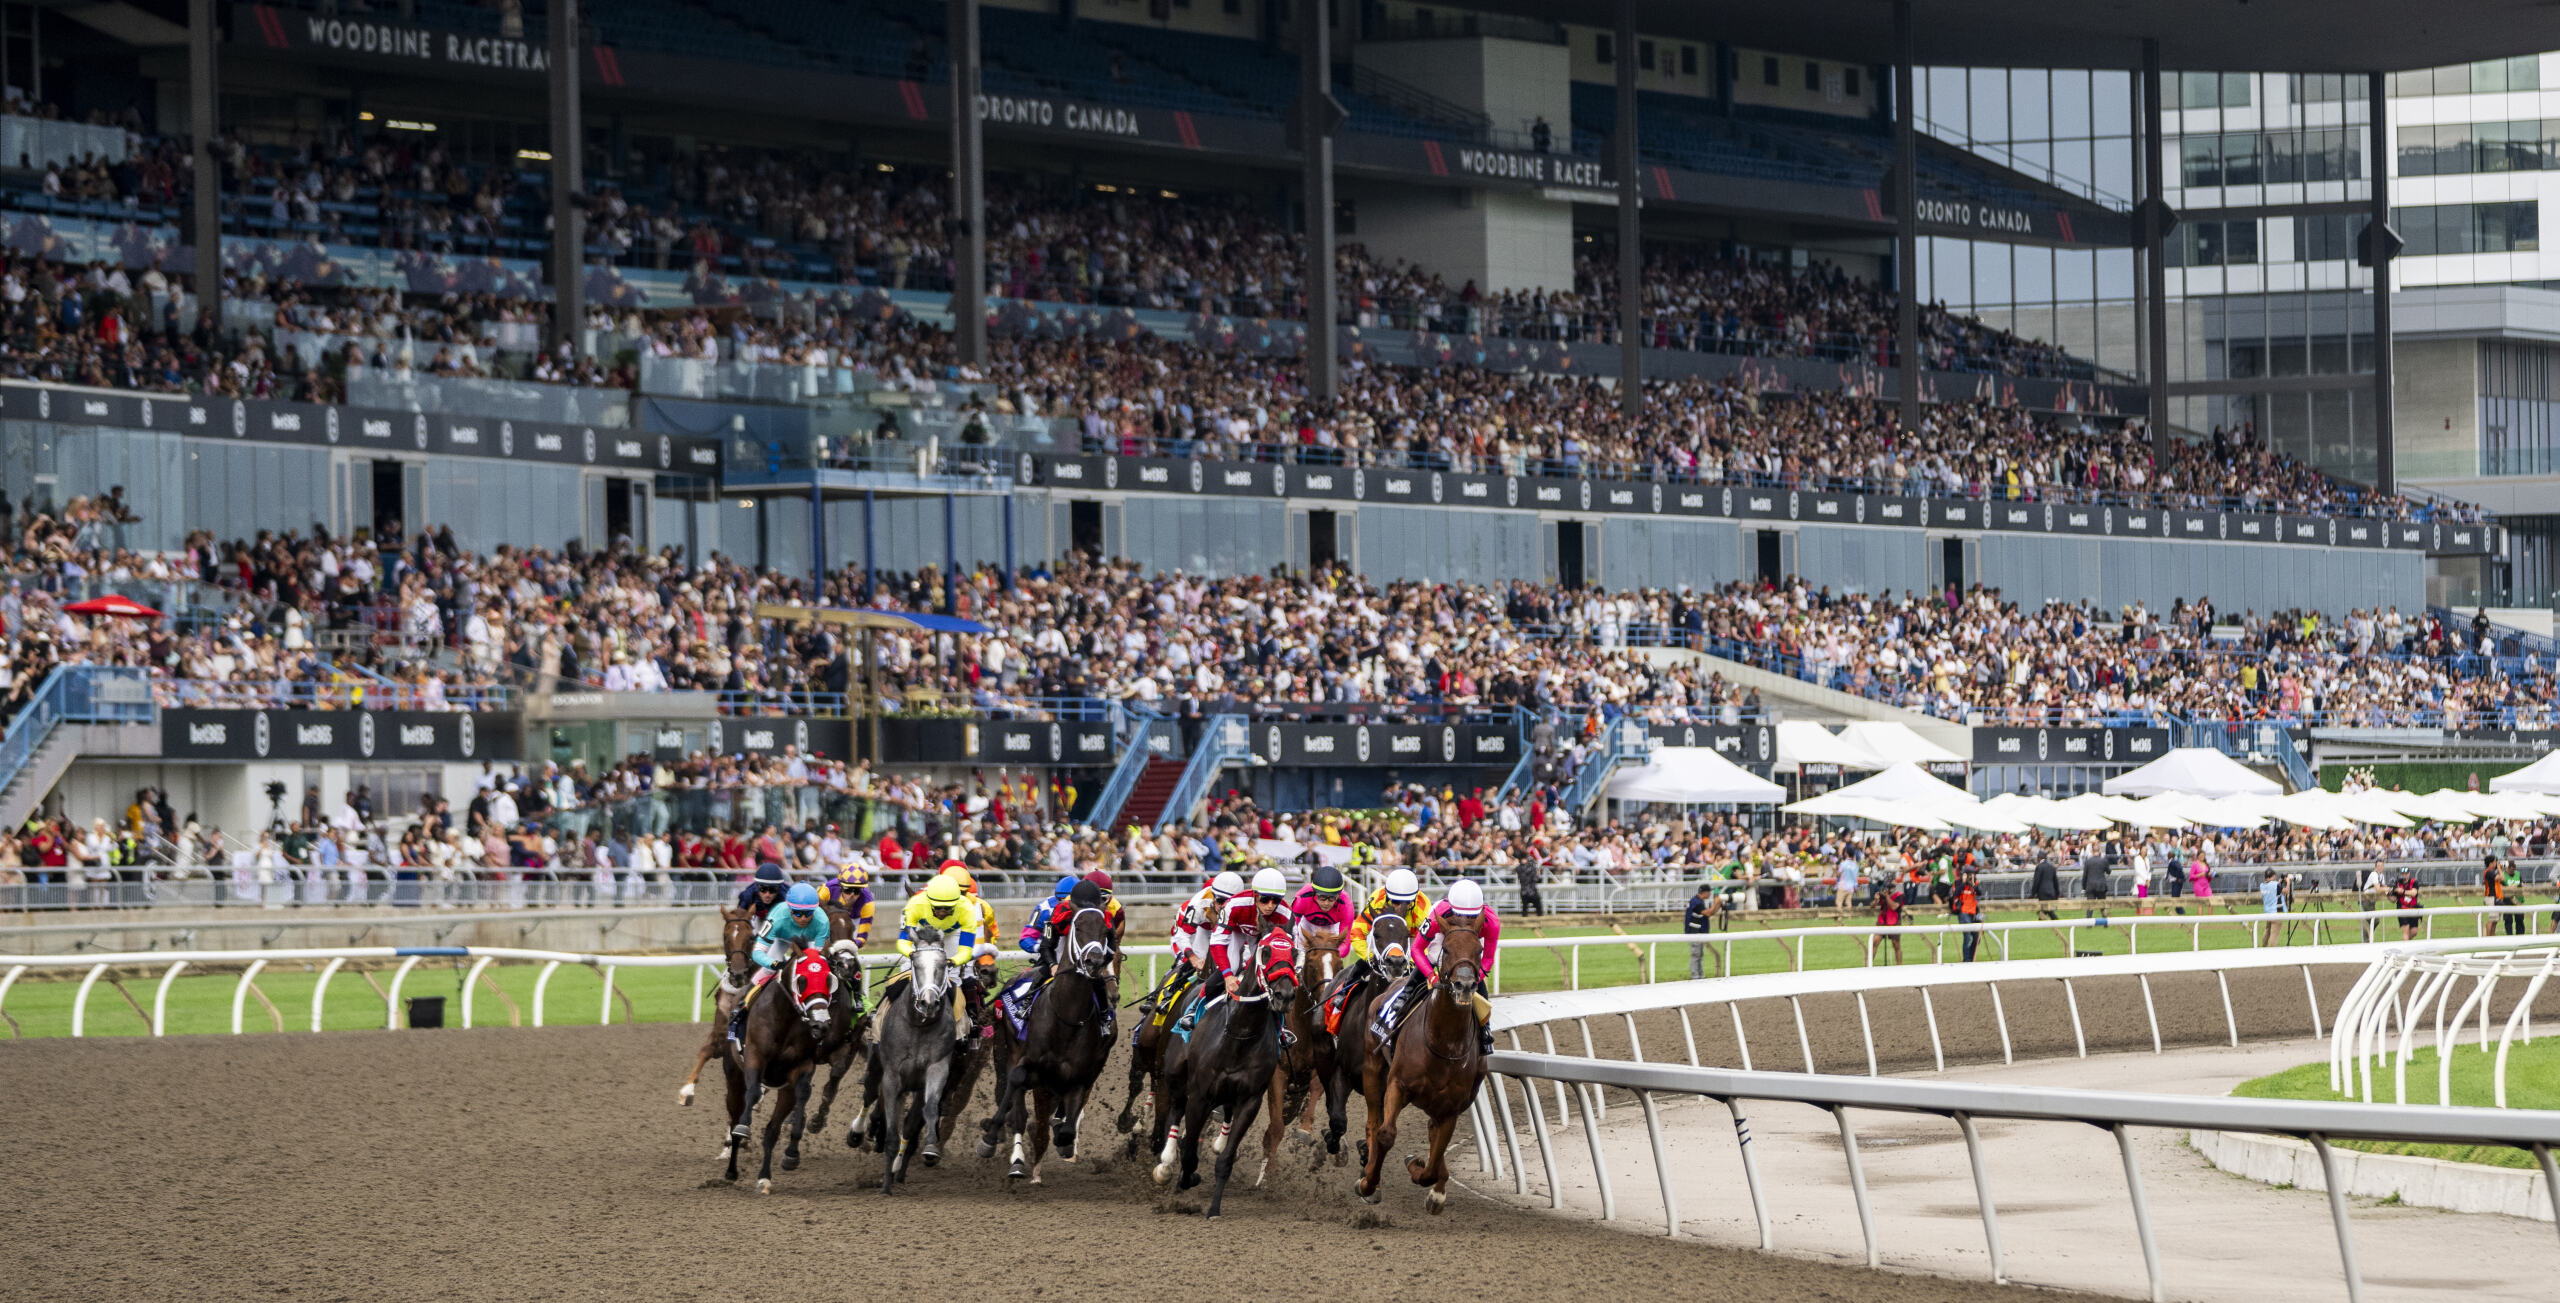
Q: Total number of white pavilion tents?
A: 6